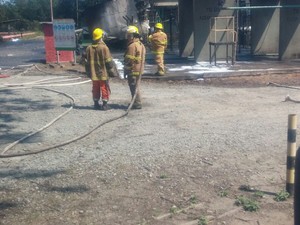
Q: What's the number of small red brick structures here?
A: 1